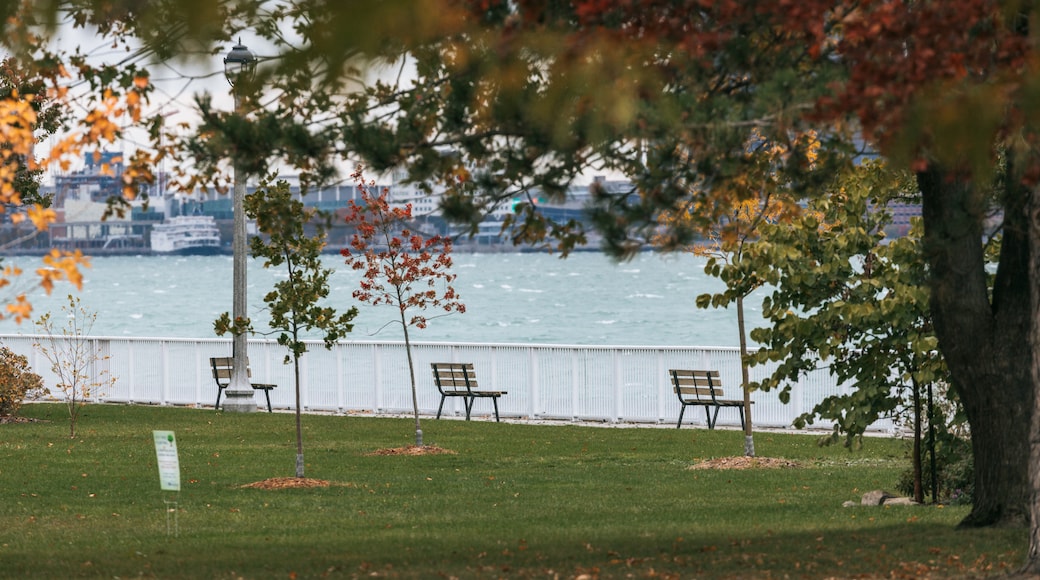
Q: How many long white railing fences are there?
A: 1